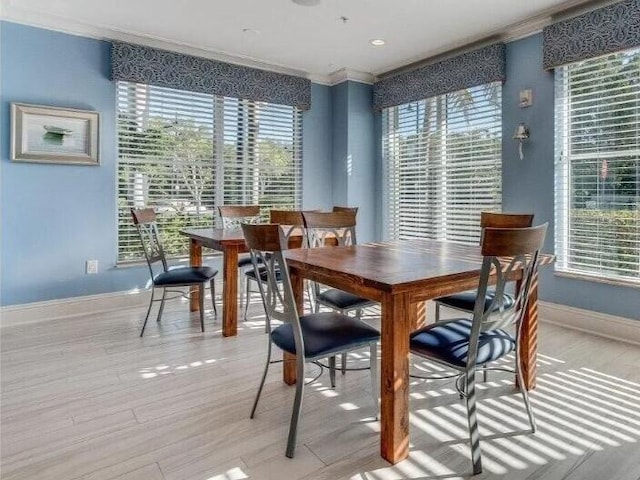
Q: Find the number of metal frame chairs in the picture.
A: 8